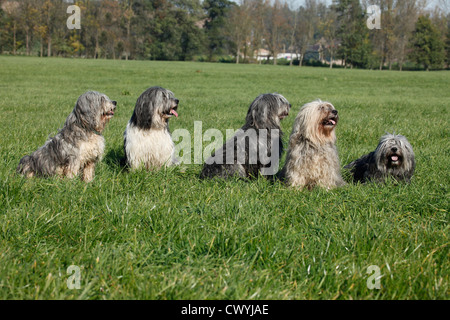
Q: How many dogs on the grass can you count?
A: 5